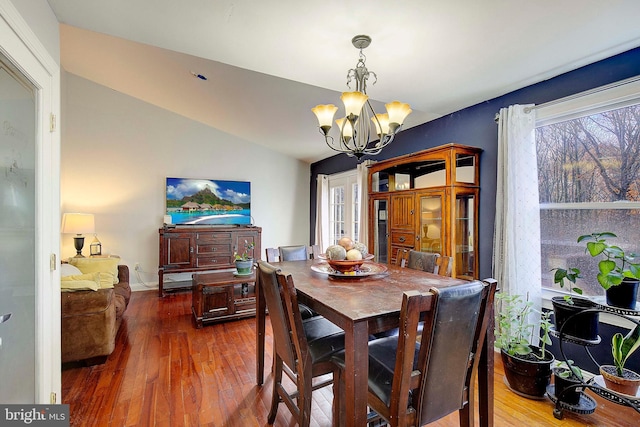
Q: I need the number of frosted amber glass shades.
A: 5